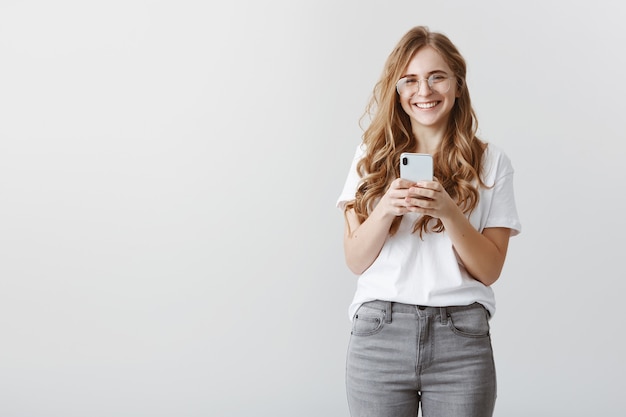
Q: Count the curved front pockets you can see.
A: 2